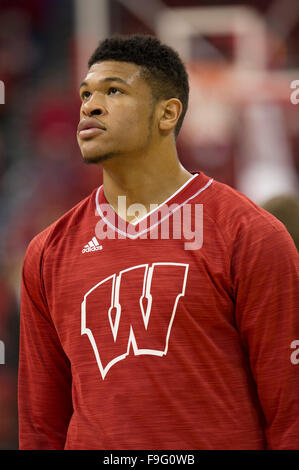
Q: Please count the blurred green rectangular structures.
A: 0